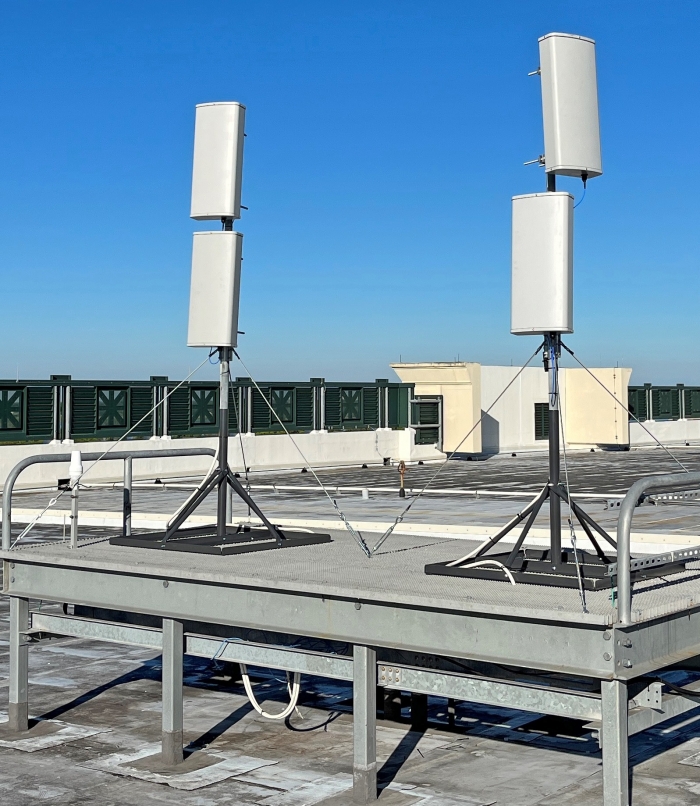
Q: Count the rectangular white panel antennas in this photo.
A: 4